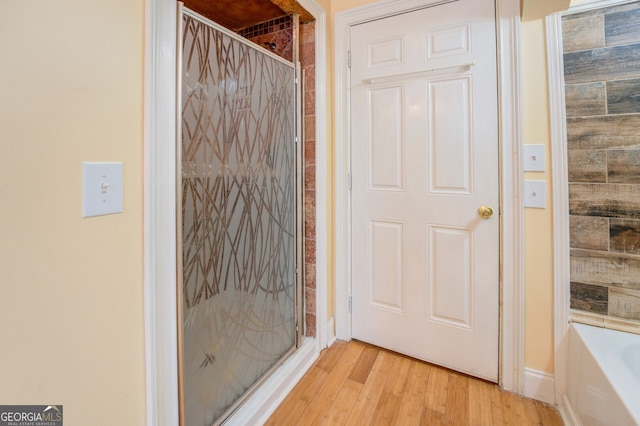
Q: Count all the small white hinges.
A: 3